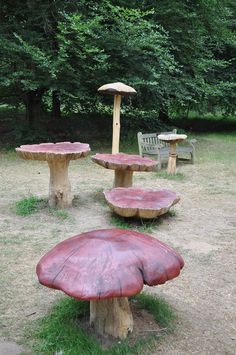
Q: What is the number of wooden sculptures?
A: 6